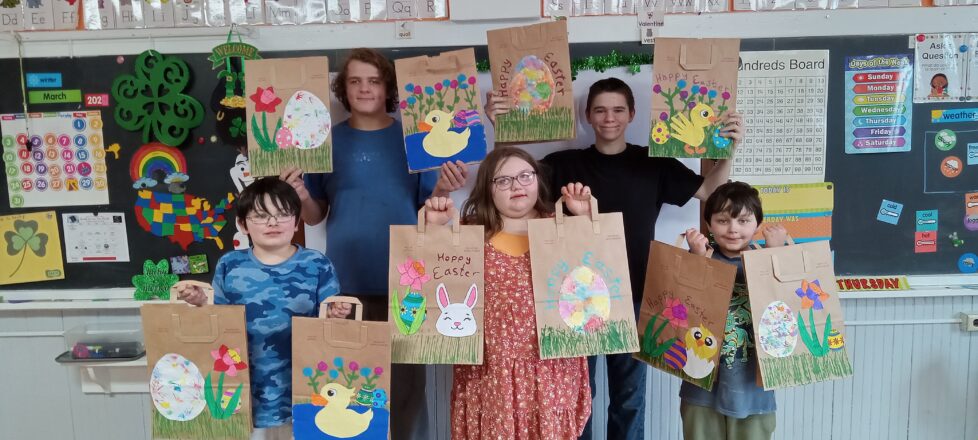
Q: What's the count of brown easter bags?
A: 10